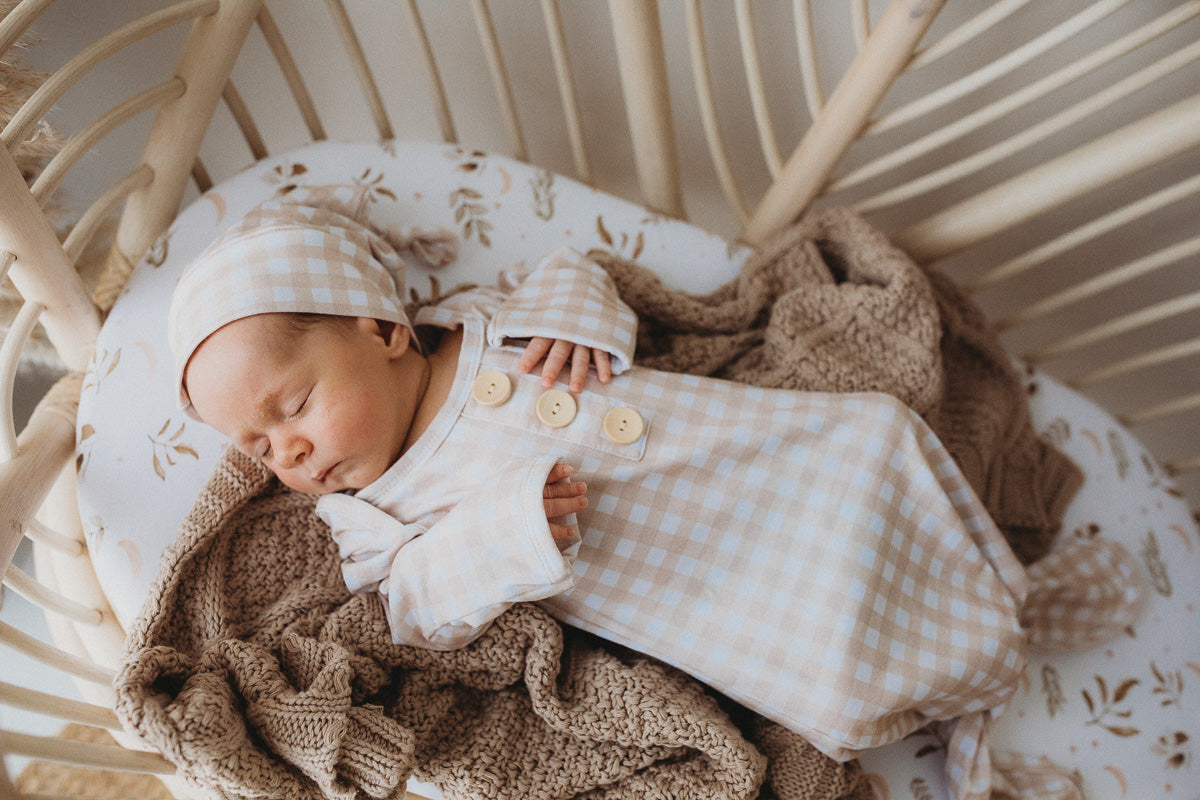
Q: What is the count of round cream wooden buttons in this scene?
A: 3